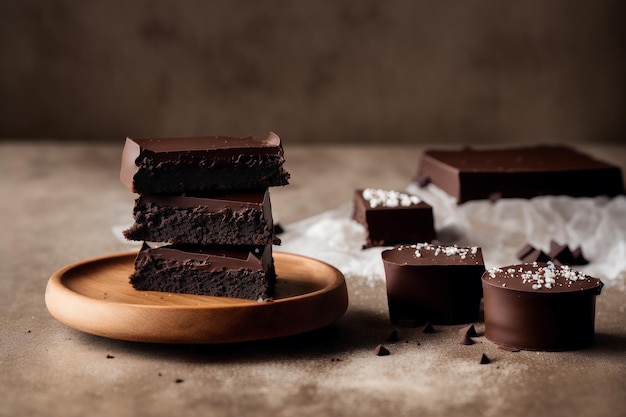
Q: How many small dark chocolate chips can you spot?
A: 6